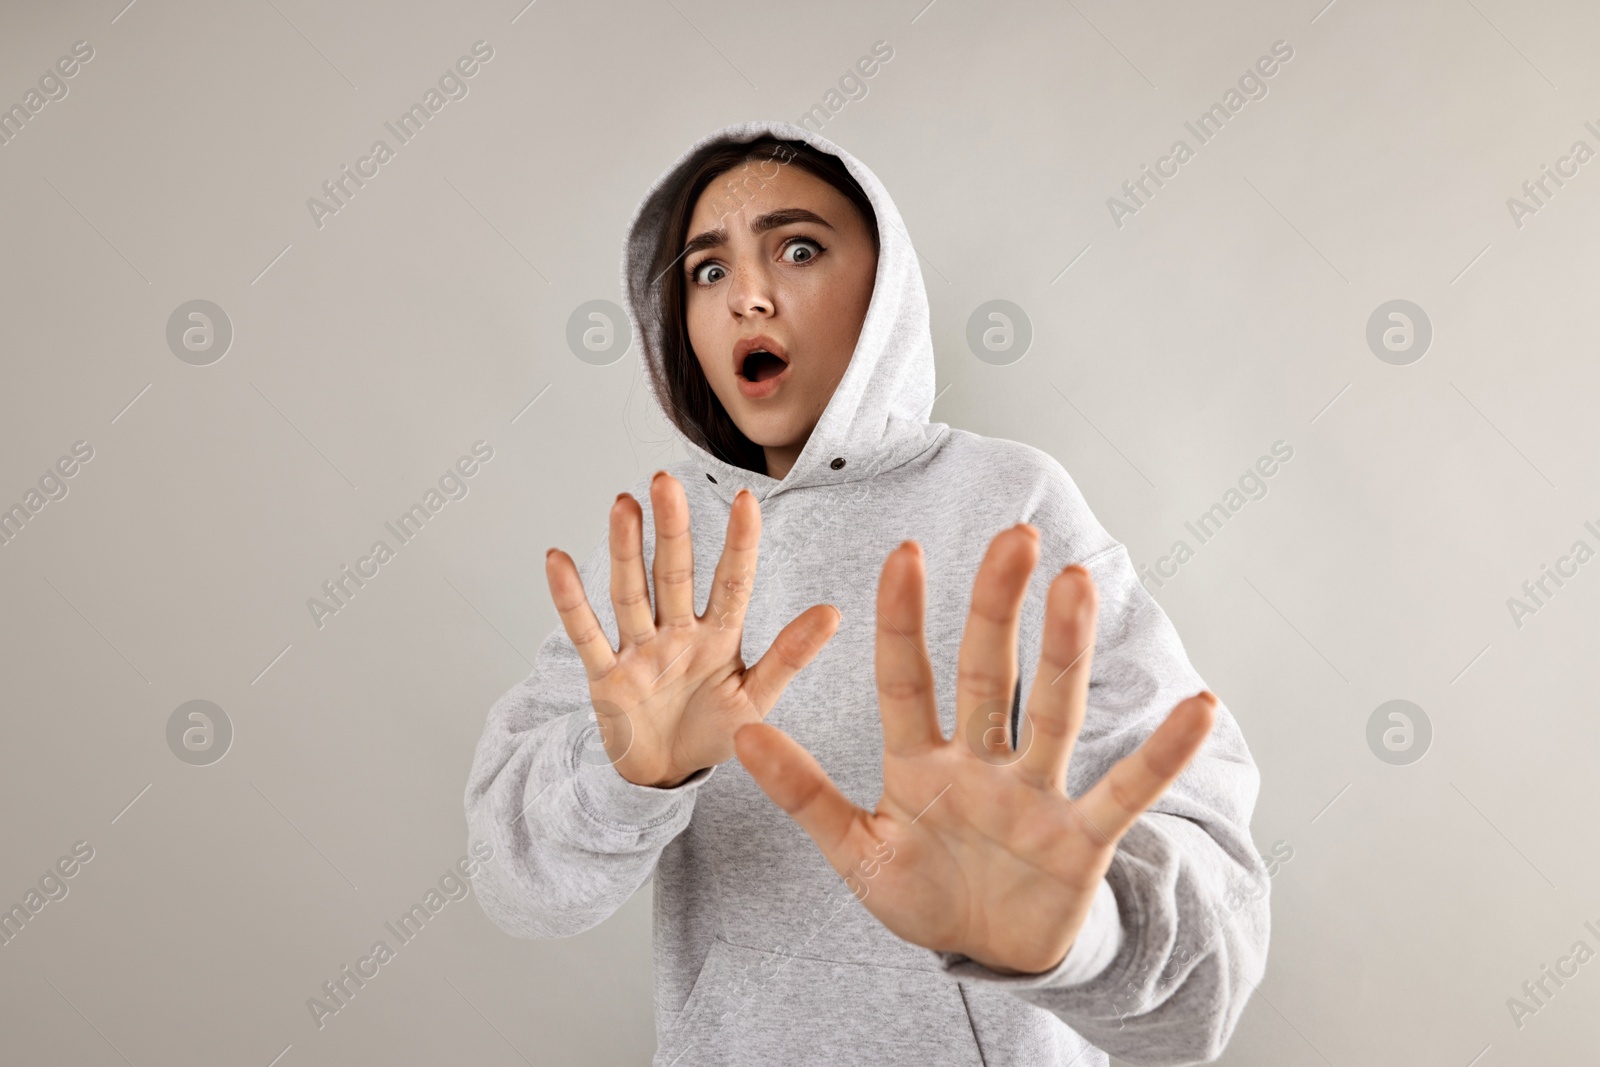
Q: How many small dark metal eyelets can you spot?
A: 2